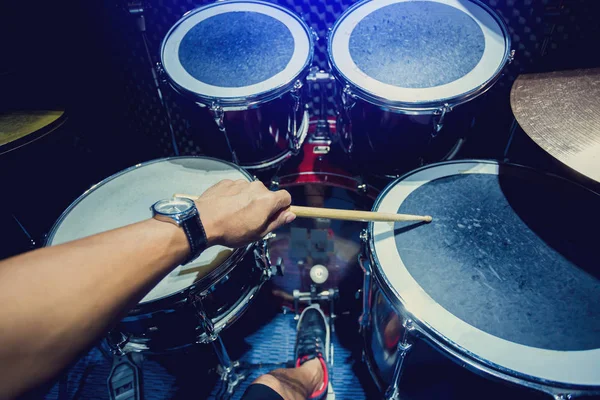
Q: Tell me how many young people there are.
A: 1